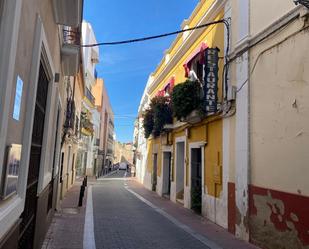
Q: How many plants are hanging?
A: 3